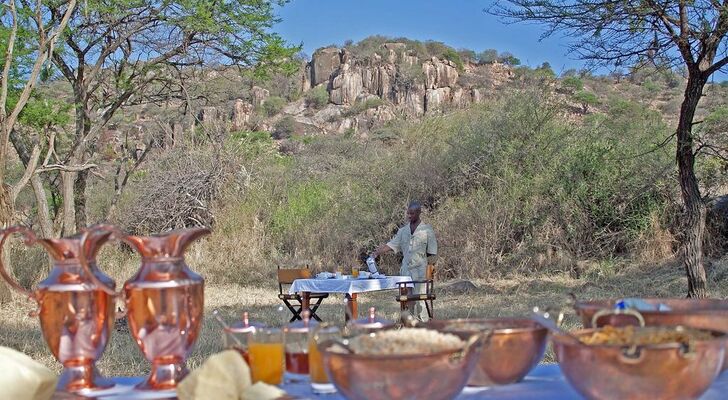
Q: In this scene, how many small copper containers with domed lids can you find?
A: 3